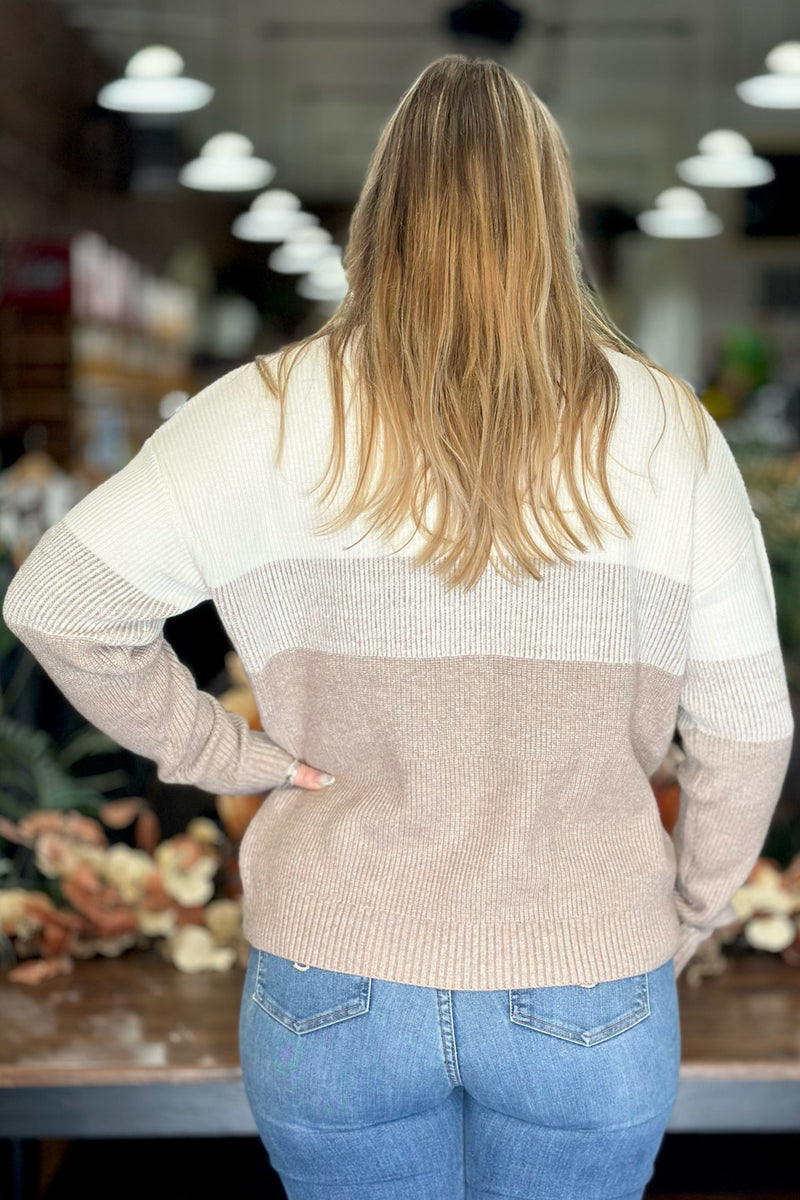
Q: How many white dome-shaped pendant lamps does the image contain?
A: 8